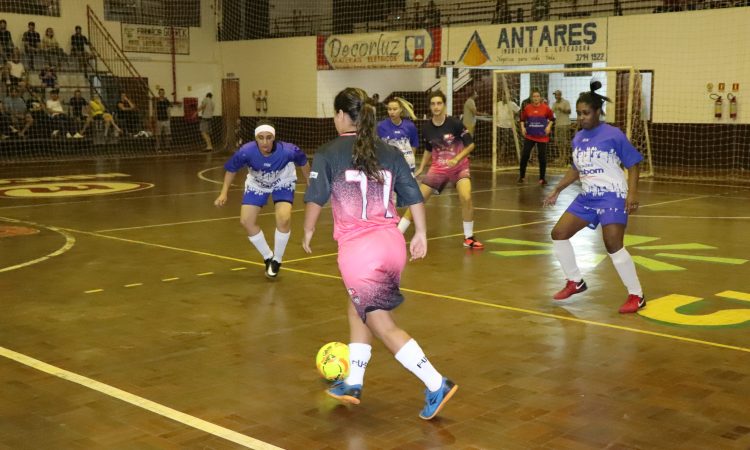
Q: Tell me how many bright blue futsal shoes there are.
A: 2